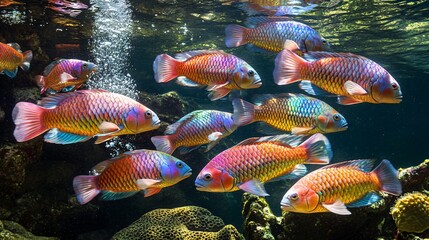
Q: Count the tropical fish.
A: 11